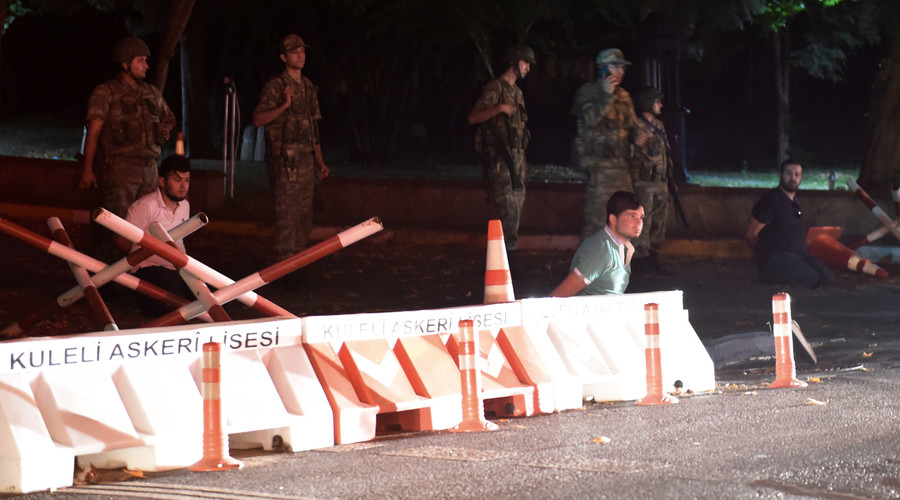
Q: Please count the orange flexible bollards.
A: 4